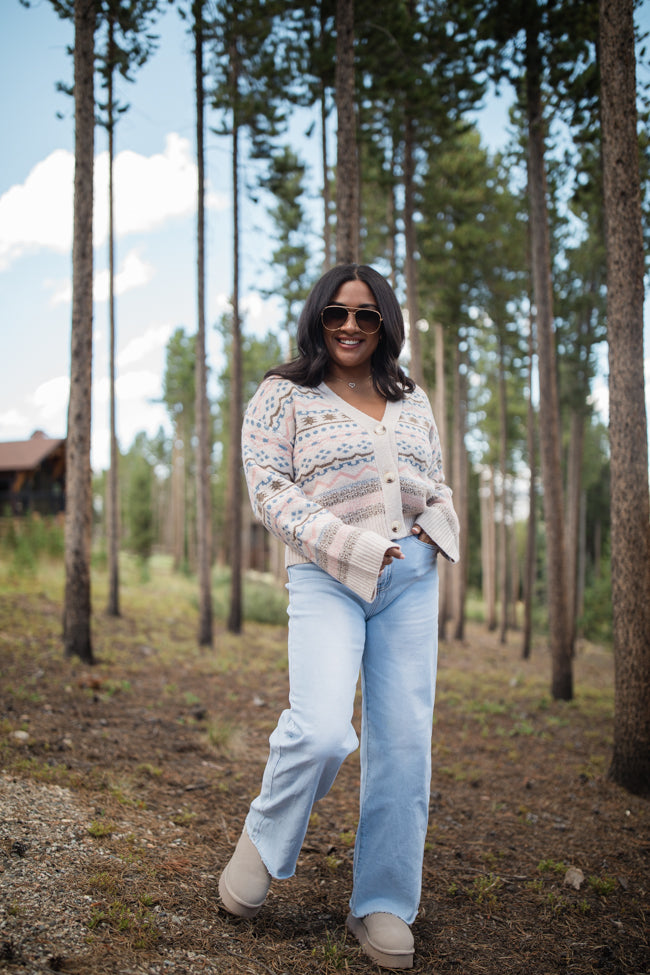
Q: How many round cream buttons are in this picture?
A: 3